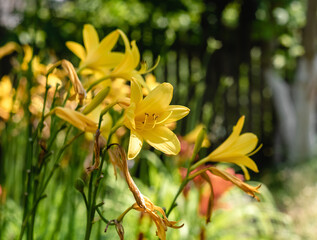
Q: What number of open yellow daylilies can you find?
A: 4